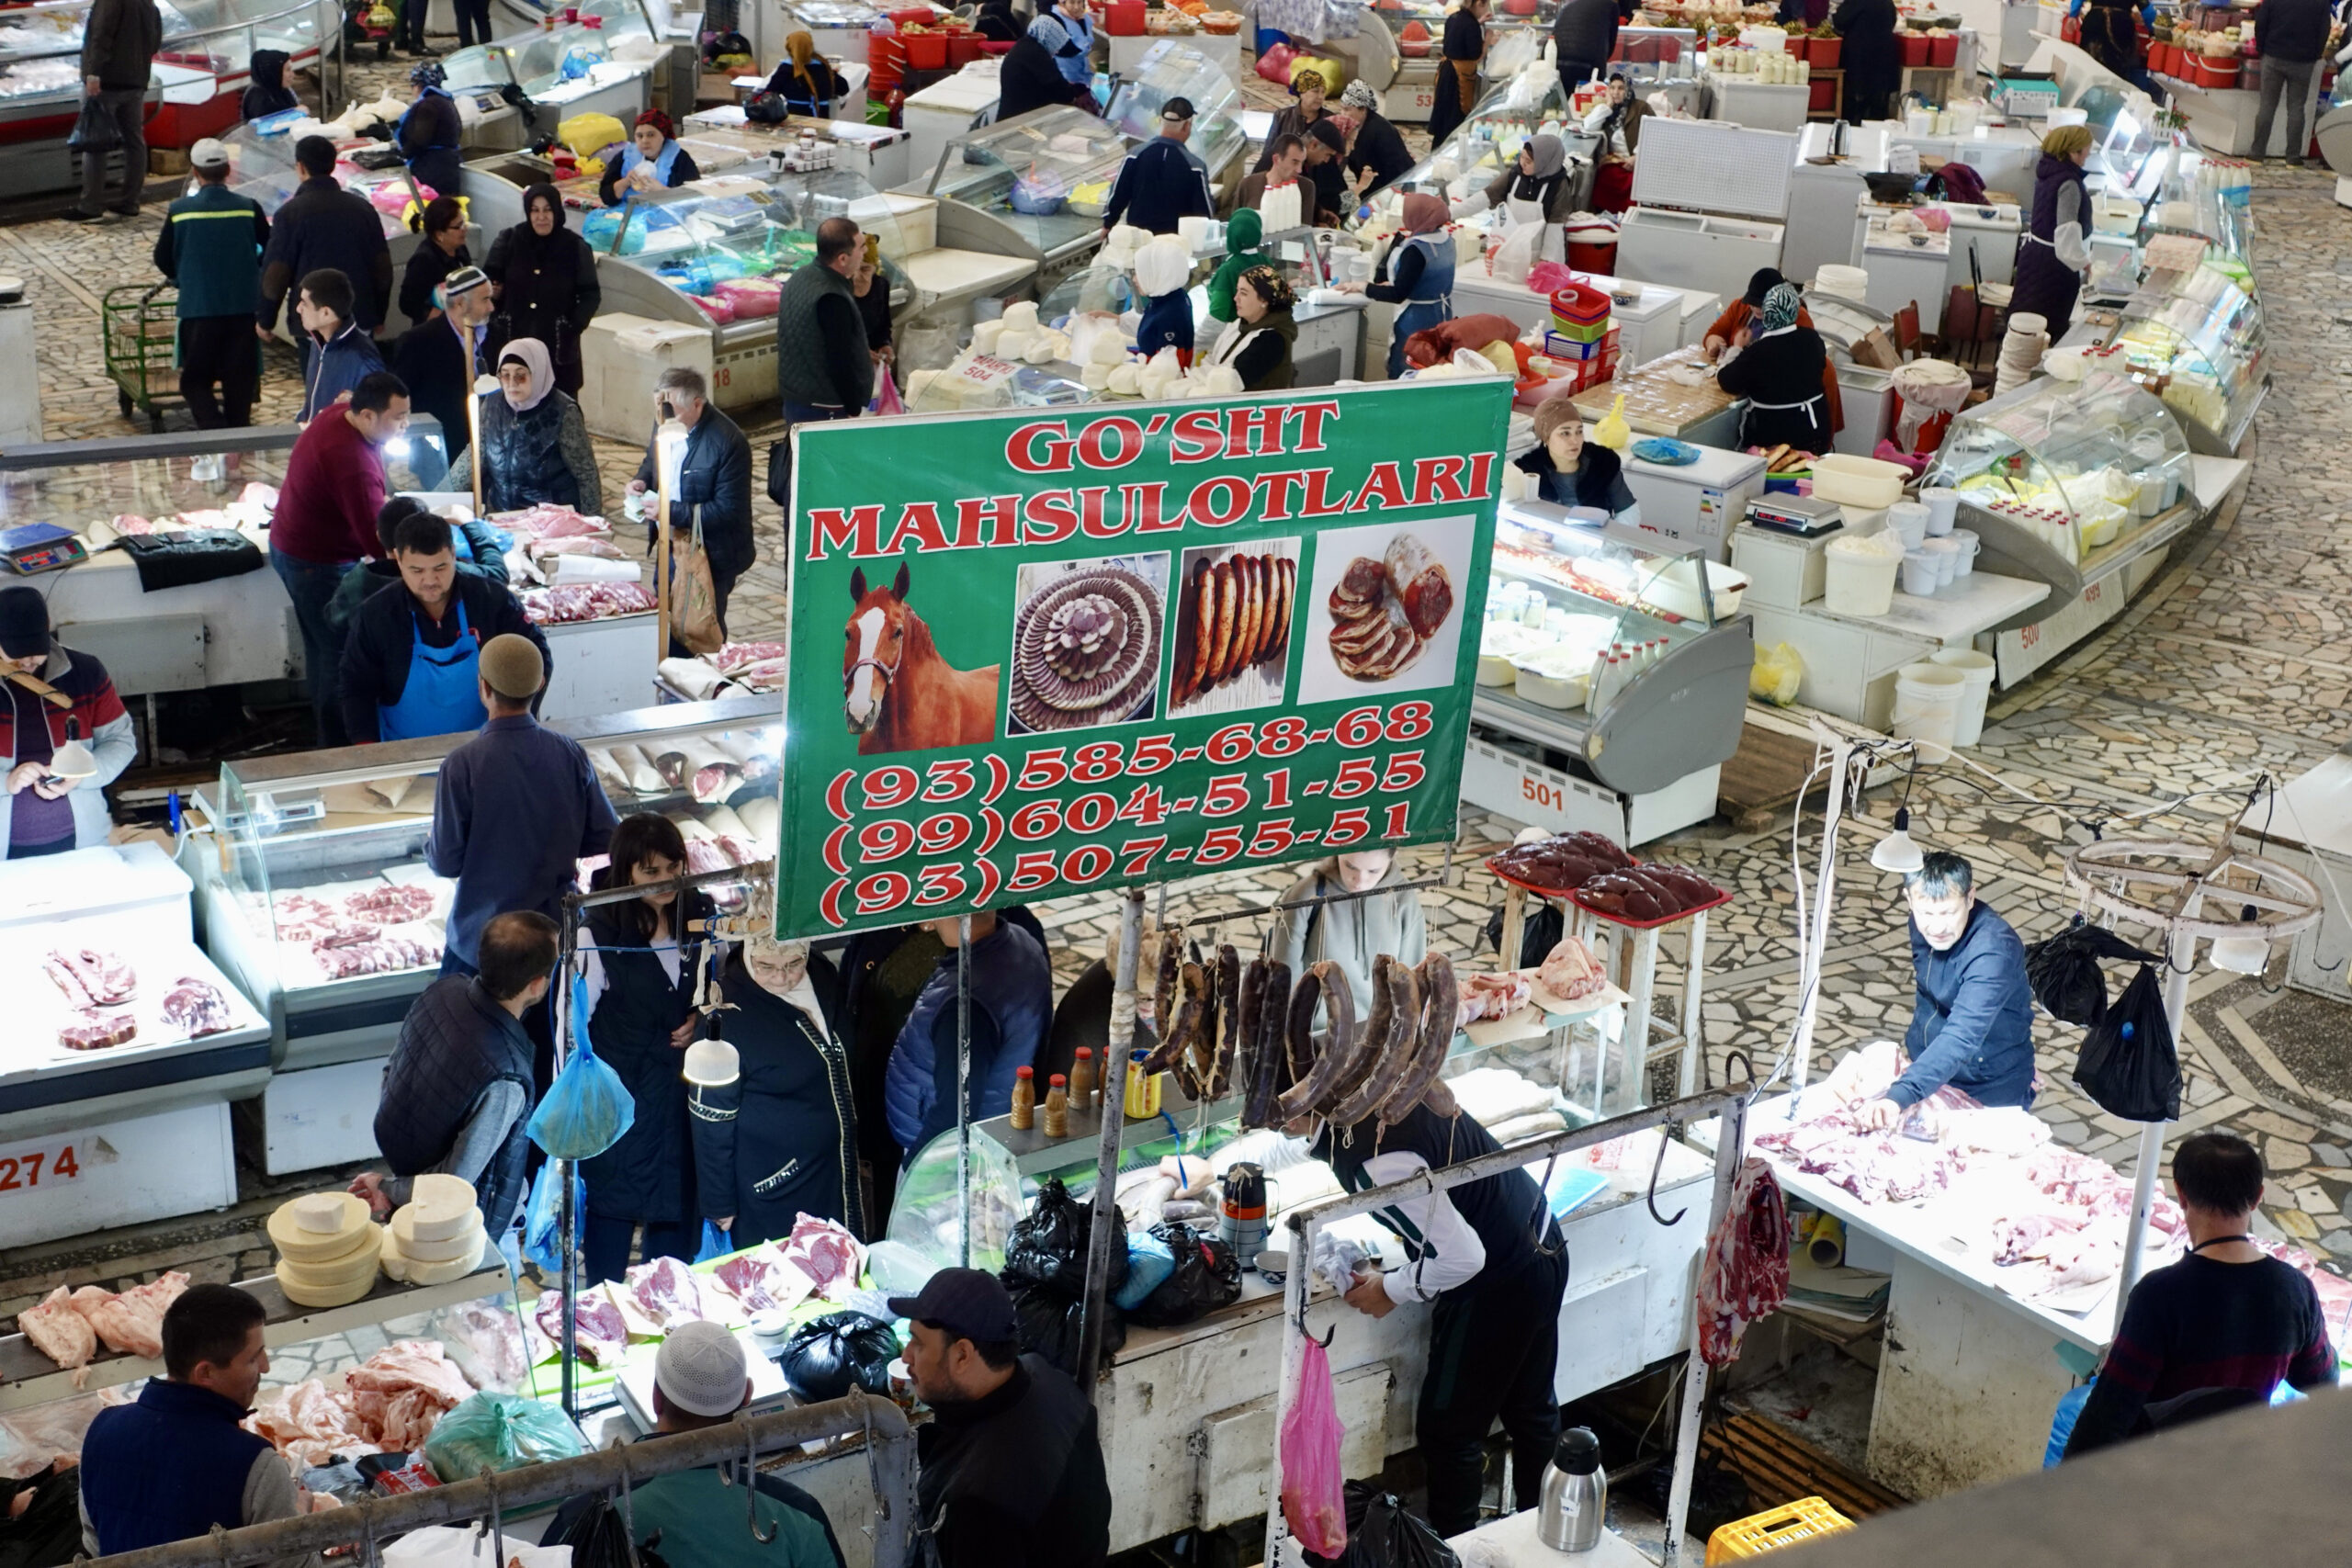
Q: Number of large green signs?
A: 1